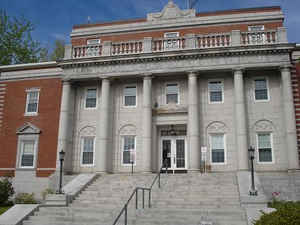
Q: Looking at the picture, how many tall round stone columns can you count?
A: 6